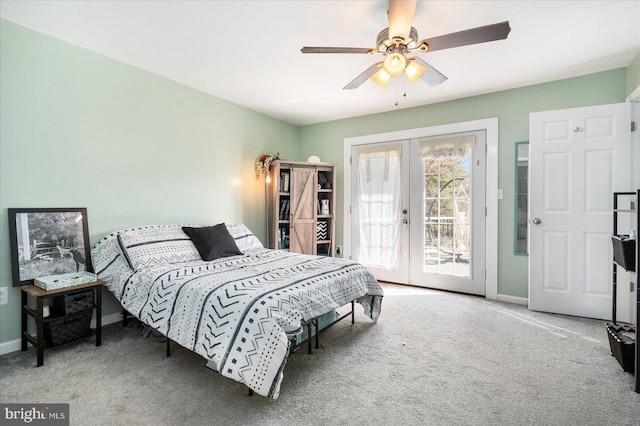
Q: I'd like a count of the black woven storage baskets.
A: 2